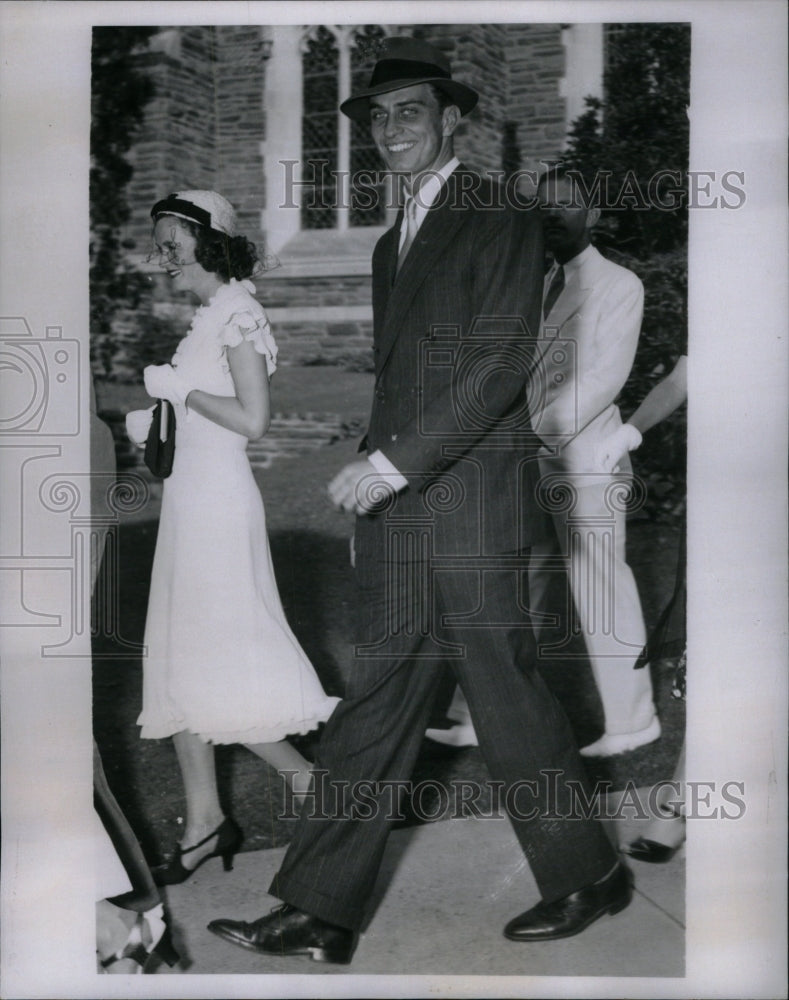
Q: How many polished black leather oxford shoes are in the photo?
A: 2